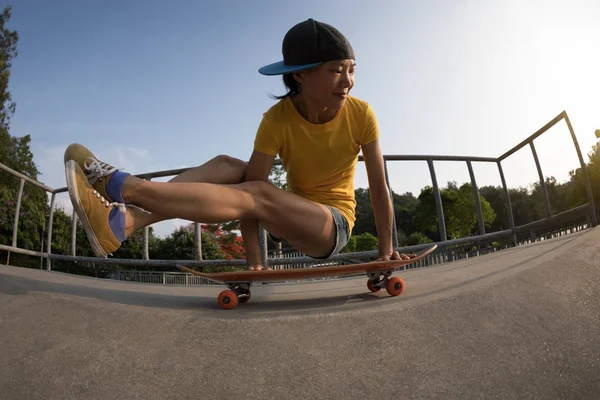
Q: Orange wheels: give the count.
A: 4